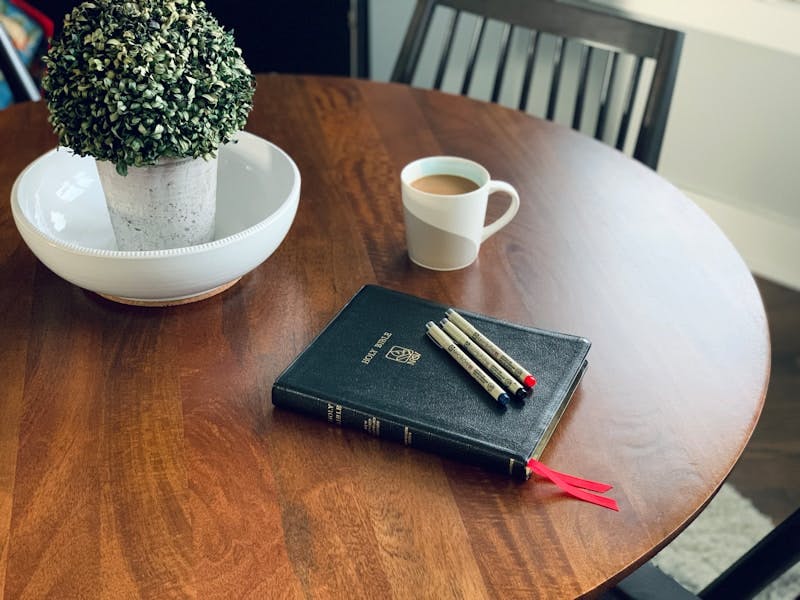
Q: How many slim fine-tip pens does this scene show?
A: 3